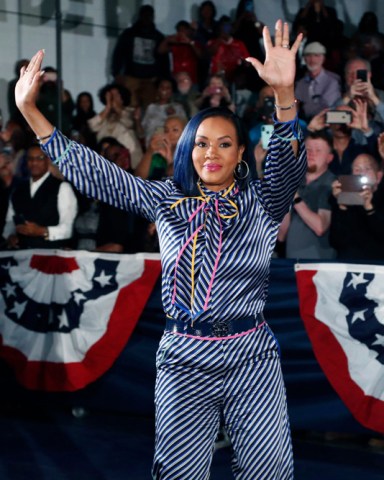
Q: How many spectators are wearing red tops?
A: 2